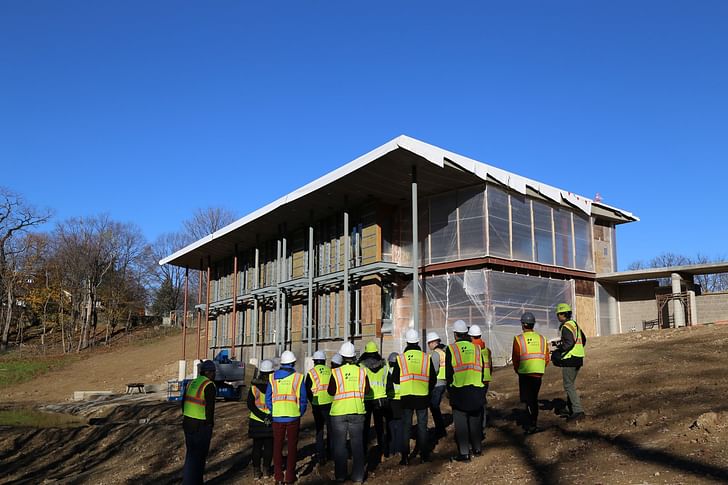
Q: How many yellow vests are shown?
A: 13